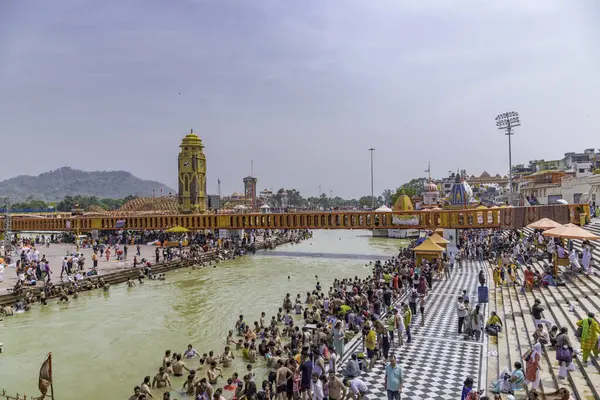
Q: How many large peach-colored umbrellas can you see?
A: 2